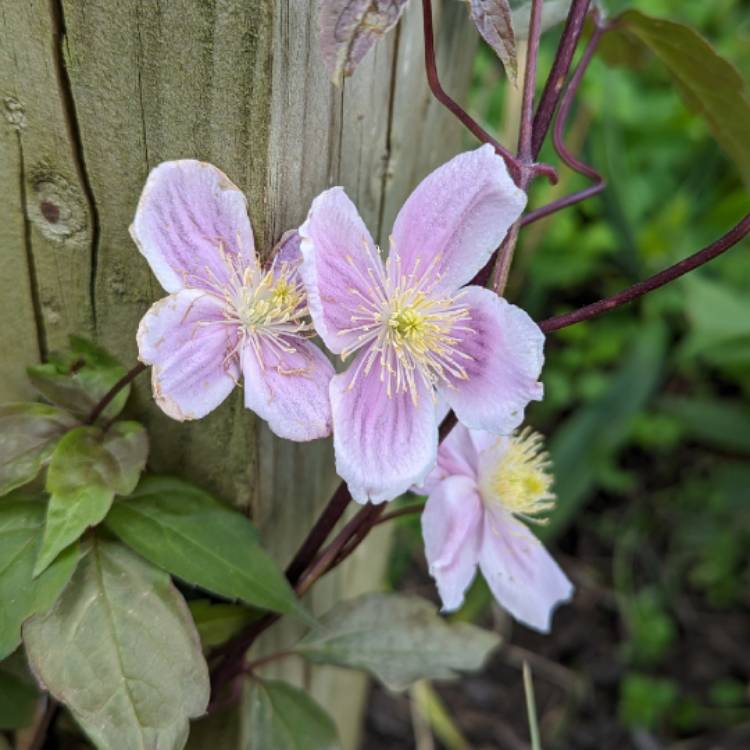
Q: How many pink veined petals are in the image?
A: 12